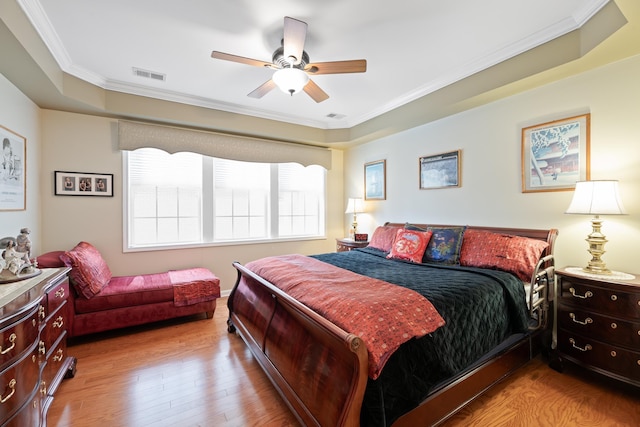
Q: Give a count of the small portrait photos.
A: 3